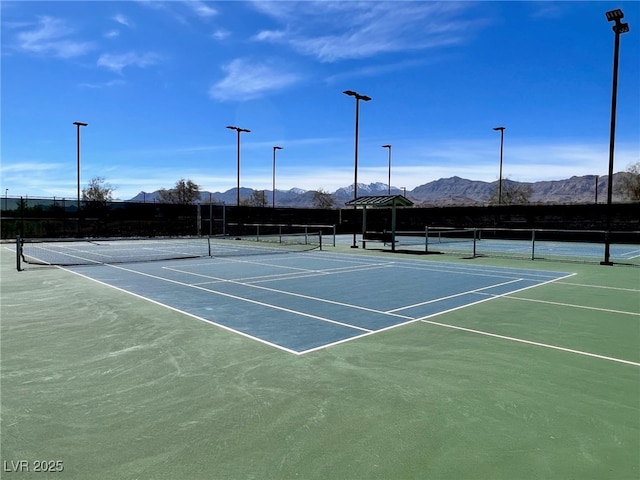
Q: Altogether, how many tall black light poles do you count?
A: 7